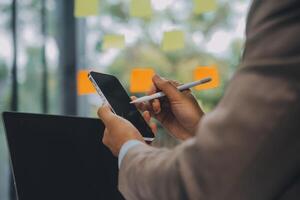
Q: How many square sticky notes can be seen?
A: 8